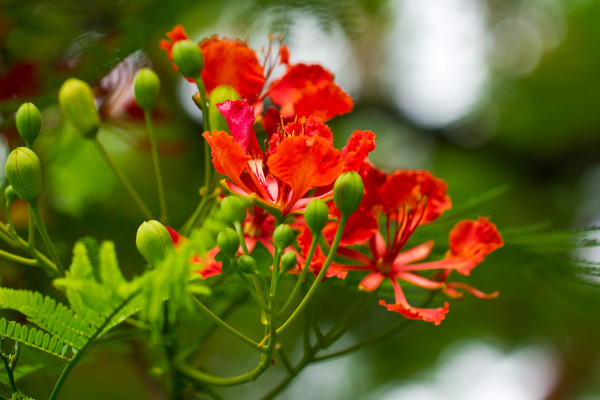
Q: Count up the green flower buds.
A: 15